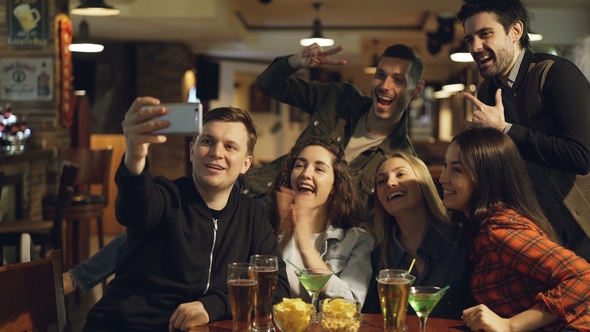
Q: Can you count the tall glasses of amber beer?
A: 3